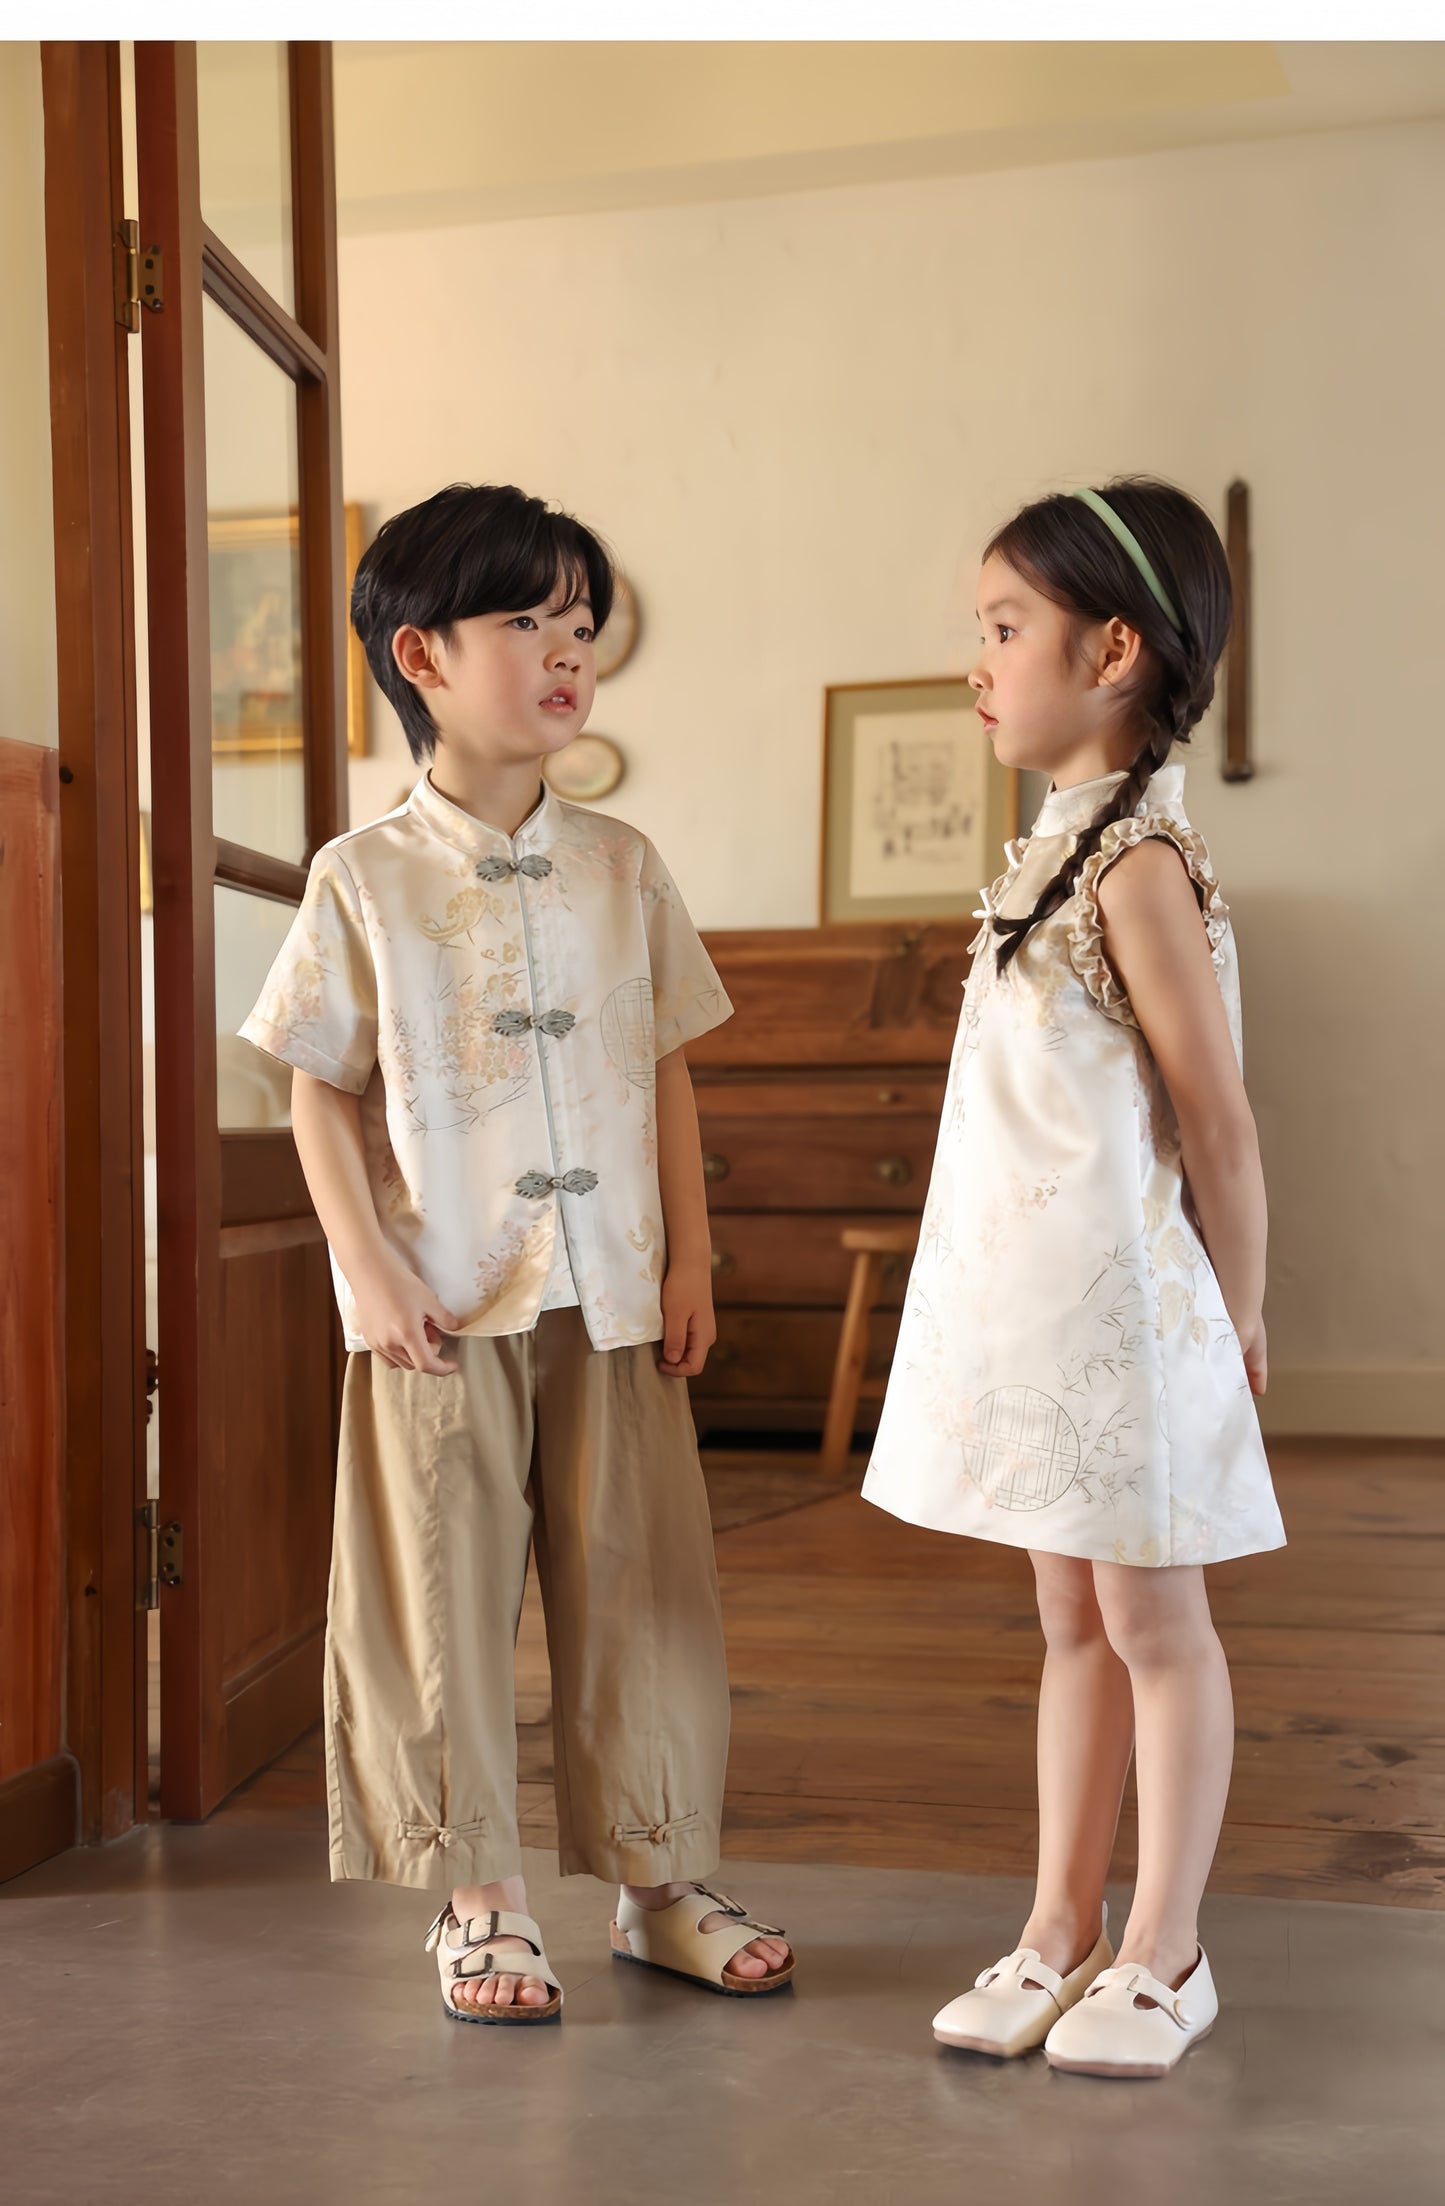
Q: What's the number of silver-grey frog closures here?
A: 3